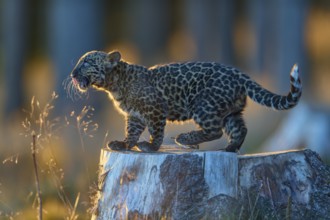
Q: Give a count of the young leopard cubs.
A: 1